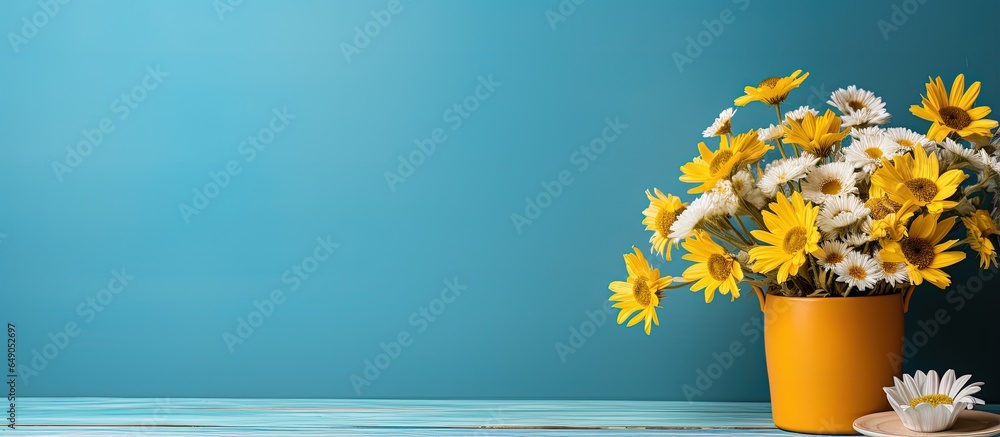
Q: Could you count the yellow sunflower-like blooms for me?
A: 12